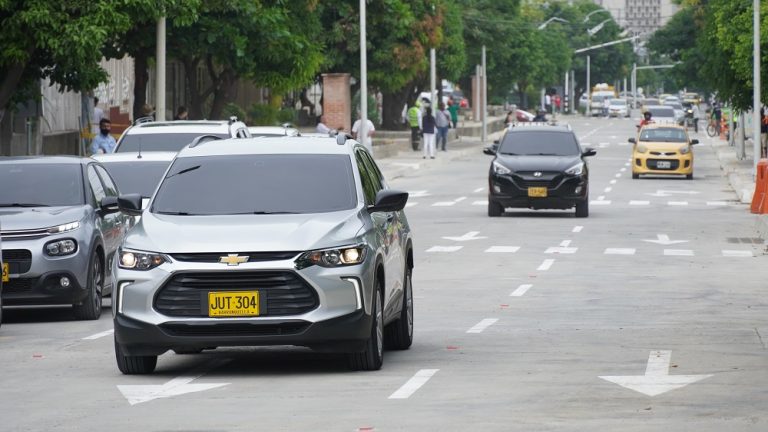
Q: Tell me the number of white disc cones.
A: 0